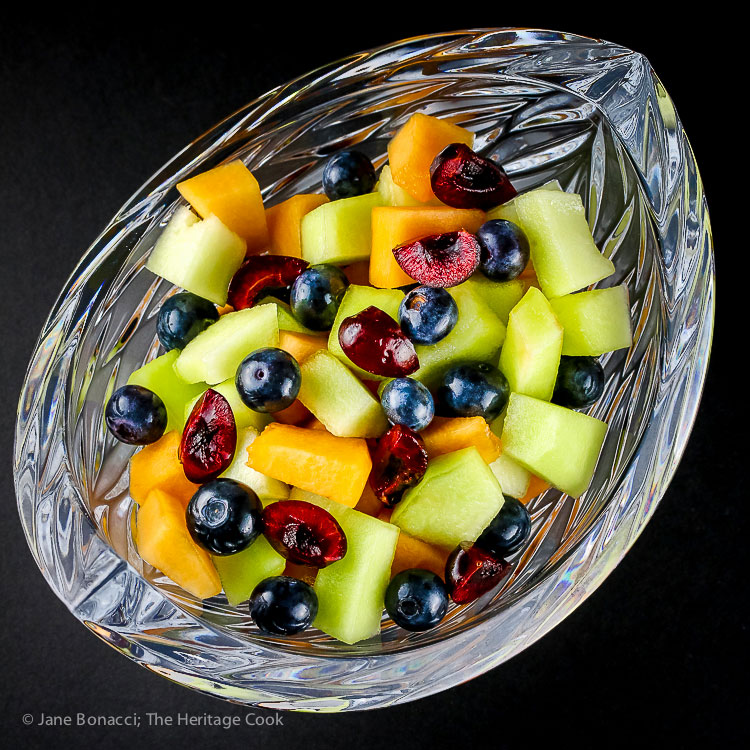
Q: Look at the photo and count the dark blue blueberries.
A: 14